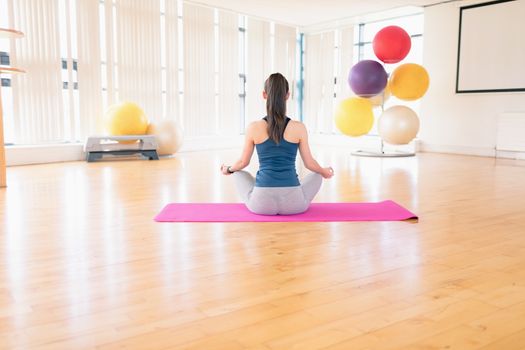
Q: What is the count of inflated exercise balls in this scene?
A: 8